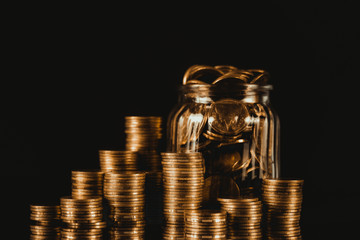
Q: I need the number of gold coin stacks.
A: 10